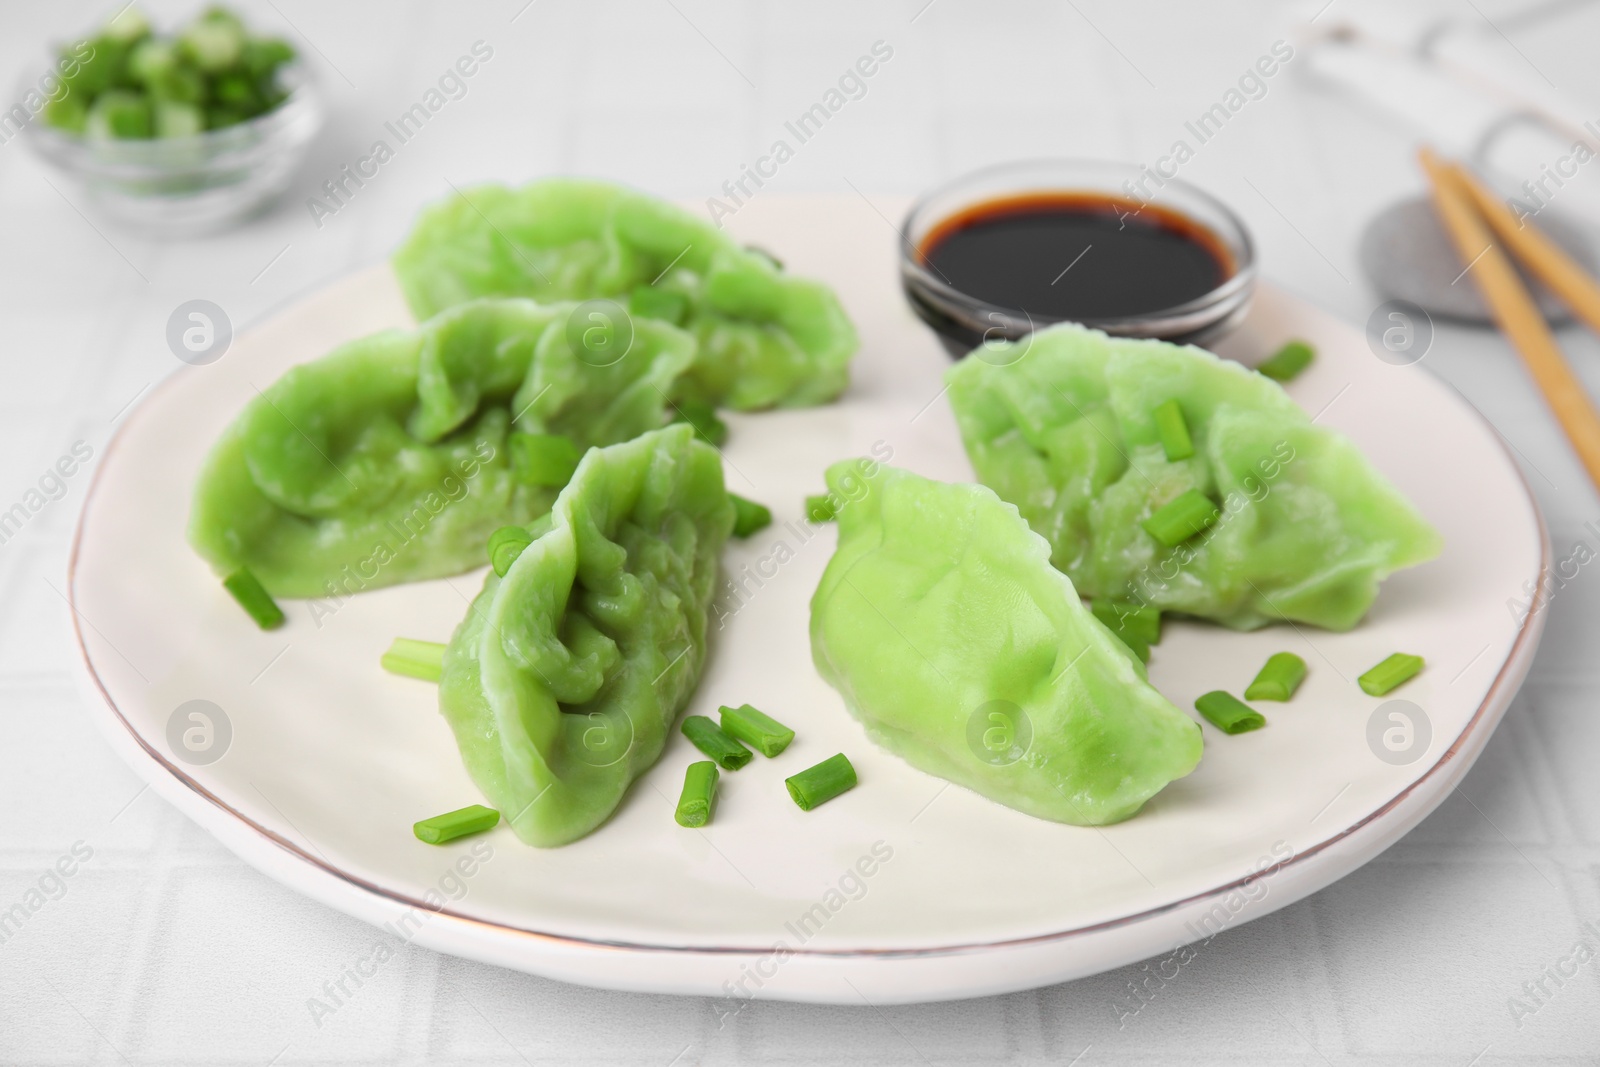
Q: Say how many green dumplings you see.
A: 5